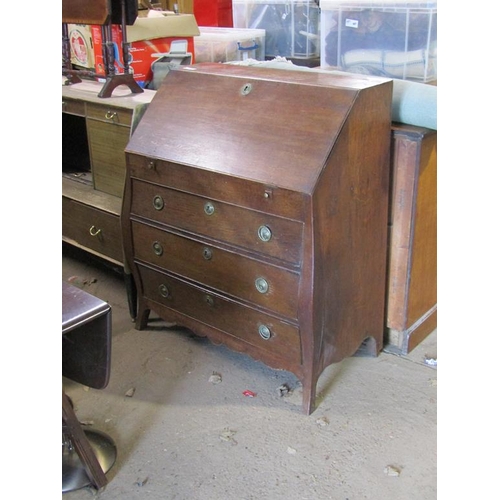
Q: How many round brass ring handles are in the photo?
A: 6